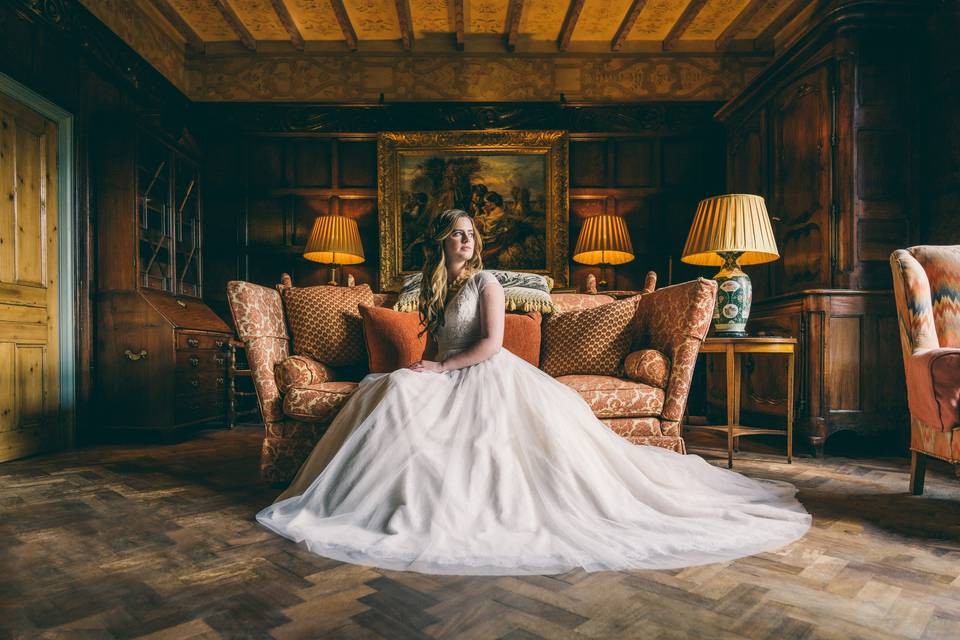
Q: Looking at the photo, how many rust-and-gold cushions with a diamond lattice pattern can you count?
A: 2